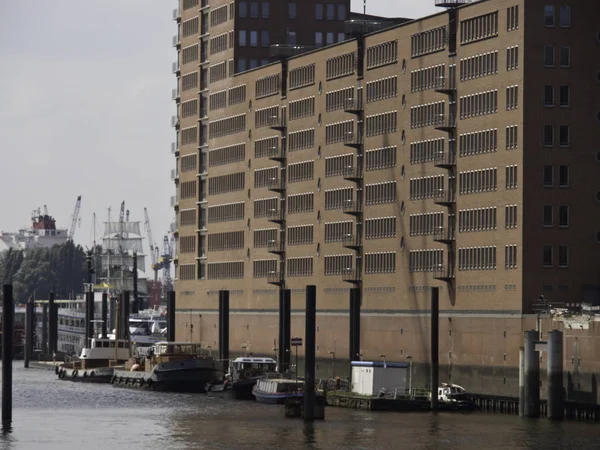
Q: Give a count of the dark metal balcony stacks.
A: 3